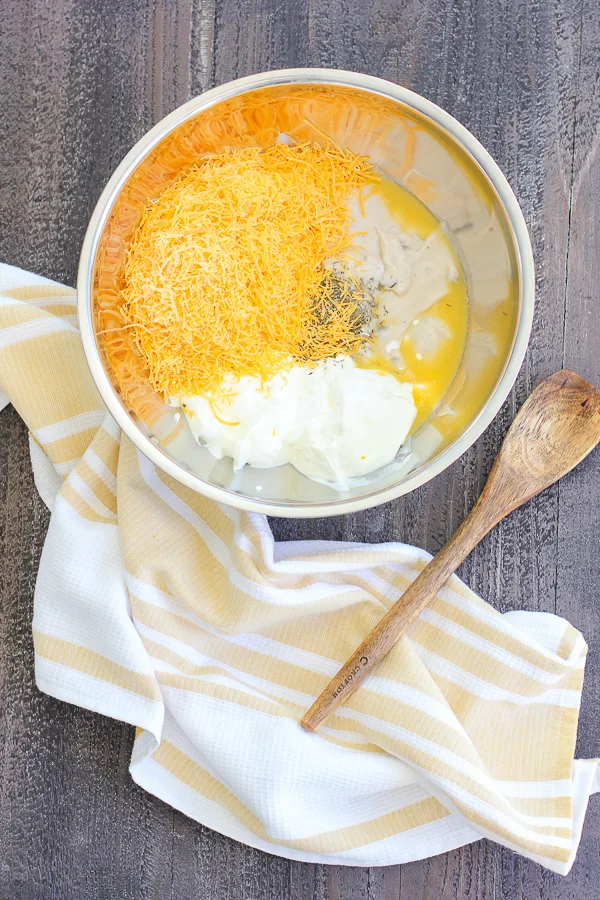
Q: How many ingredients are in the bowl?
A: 5